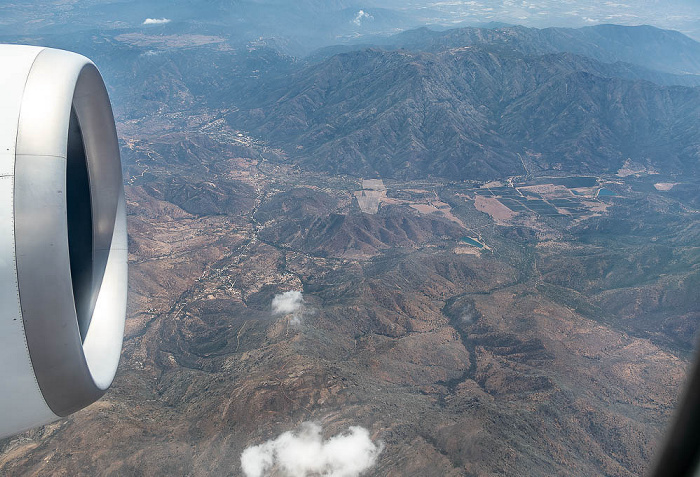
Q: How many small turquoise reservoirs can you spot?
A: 2